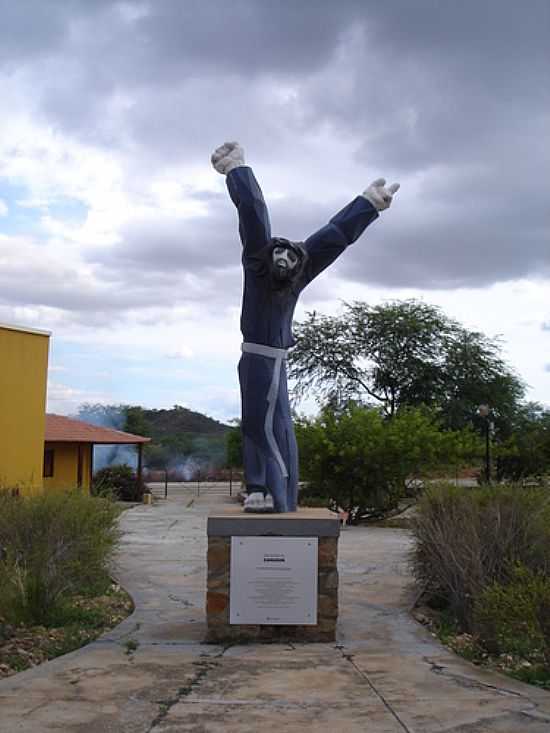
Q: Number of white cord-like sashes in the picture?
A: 1